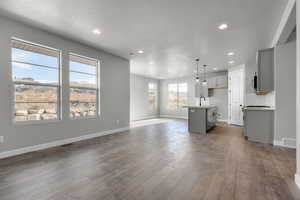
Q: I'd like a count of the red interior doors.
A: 0